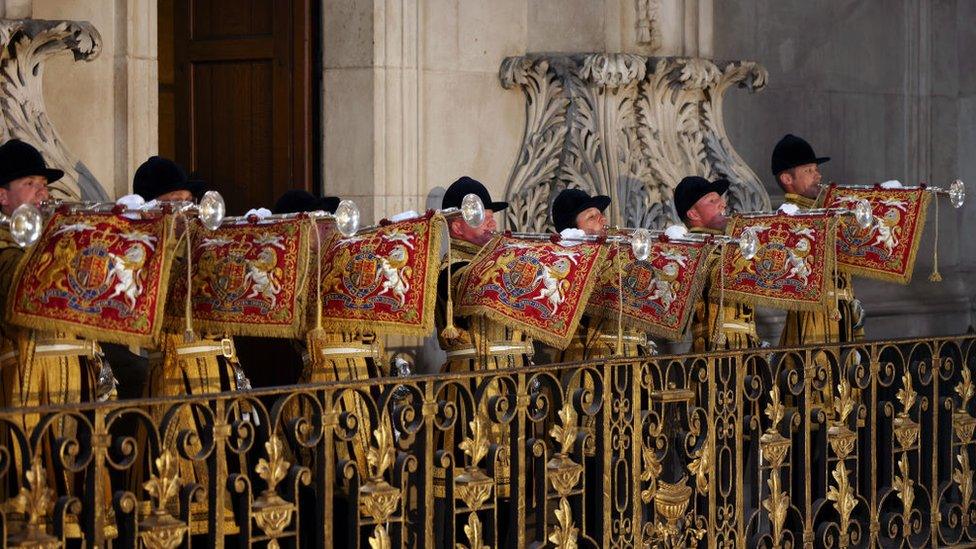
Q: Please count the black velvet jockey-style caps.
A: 7